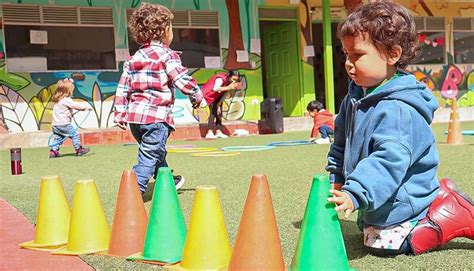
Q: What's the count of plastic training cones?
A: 8